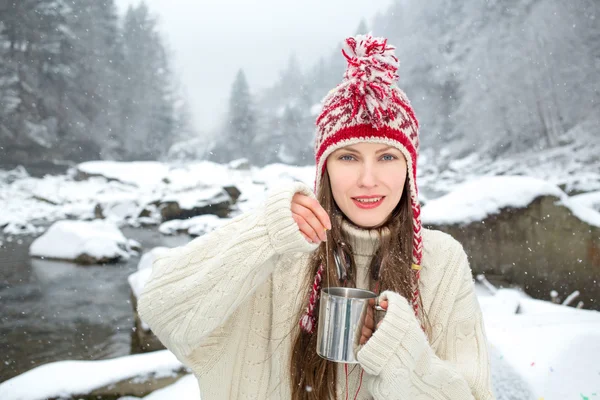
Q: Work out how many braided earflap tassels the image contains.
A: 2